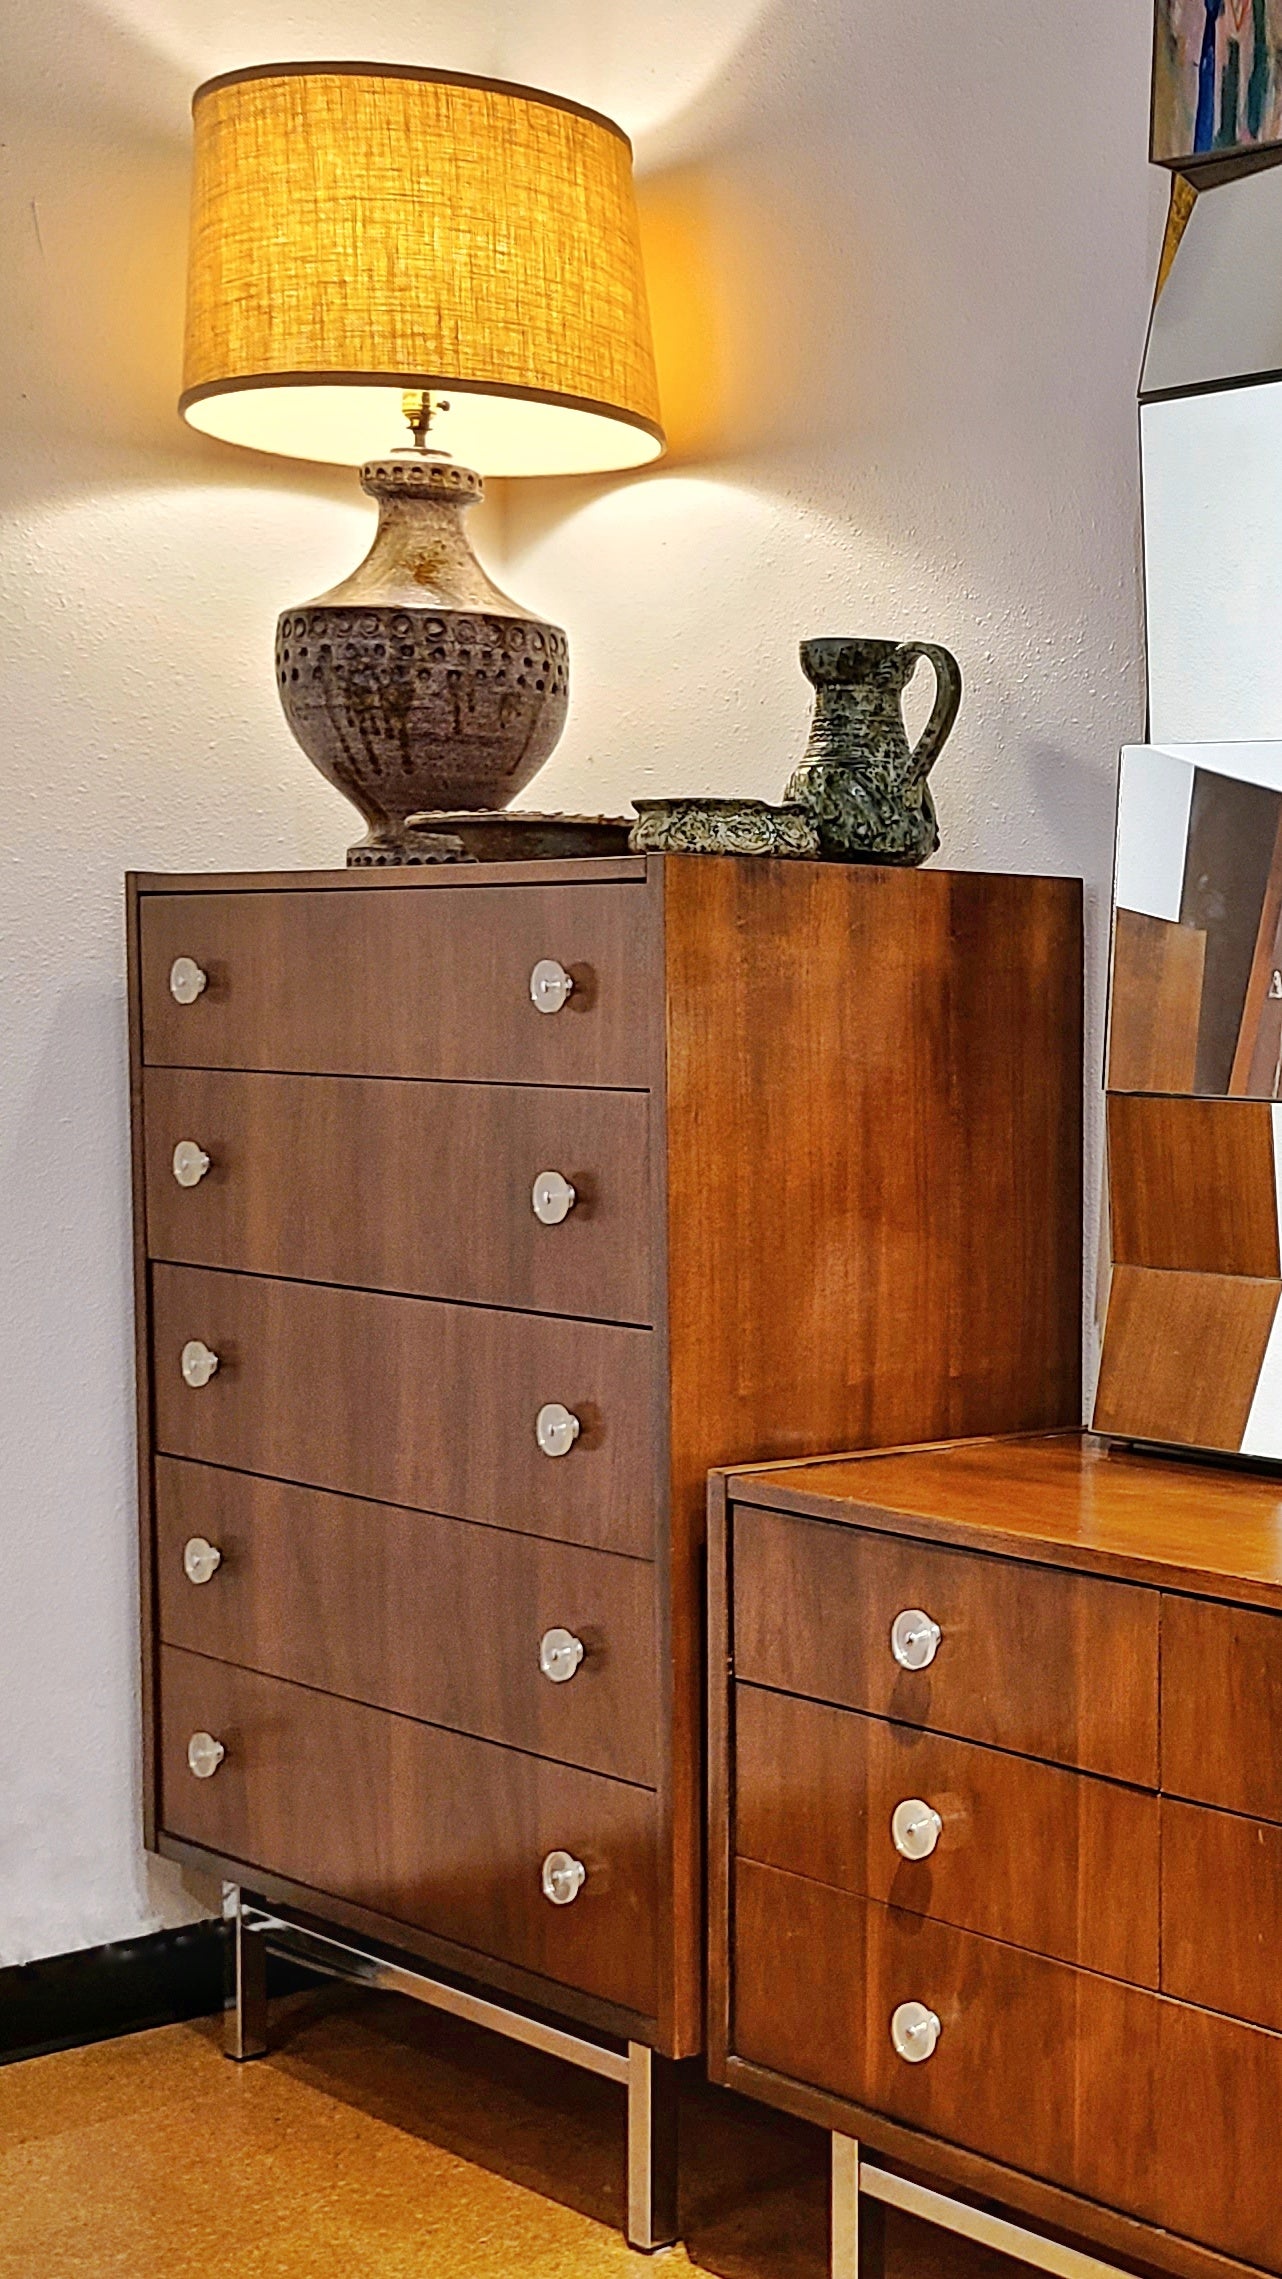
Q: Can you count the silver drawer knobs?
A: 13